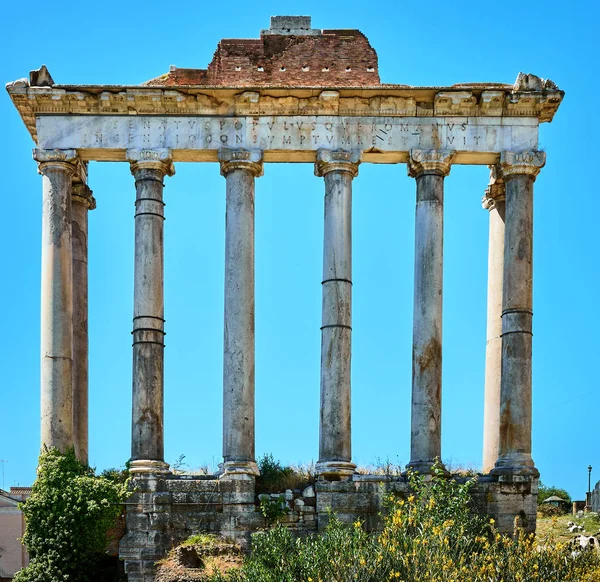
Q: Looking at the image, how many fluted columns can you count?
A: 0